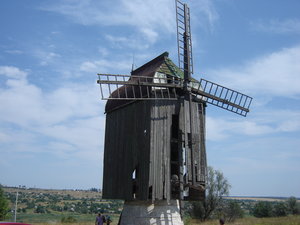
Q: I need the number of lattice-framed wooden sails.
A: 3